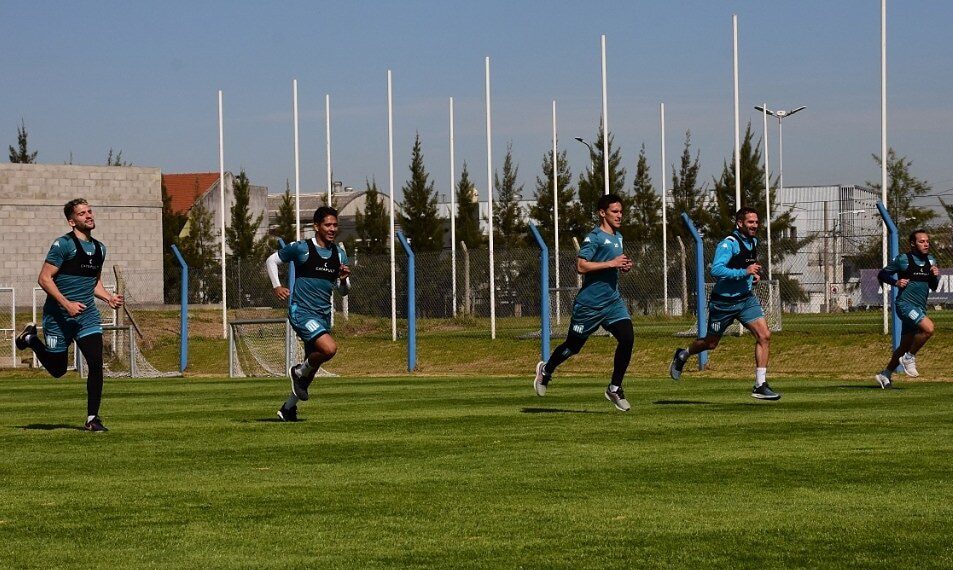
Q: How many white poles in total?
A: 12